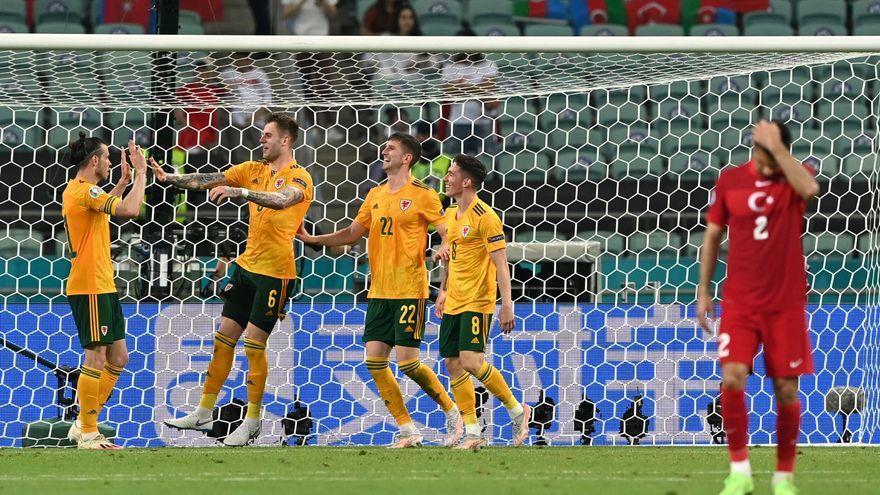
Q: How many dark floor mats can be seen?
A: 0